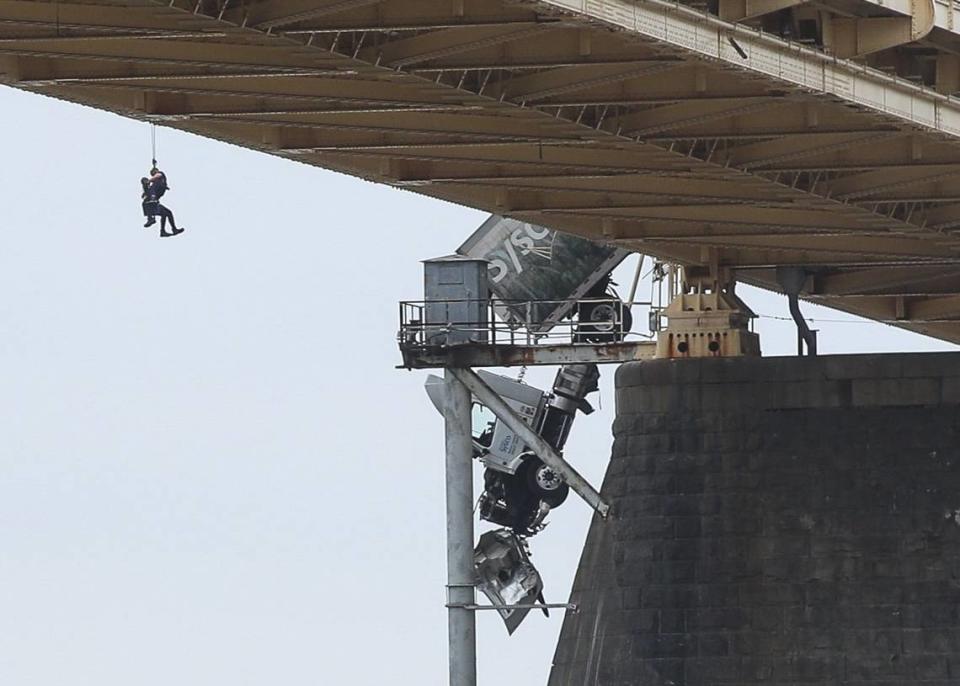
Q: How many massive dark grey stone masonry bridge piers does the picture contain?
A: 1